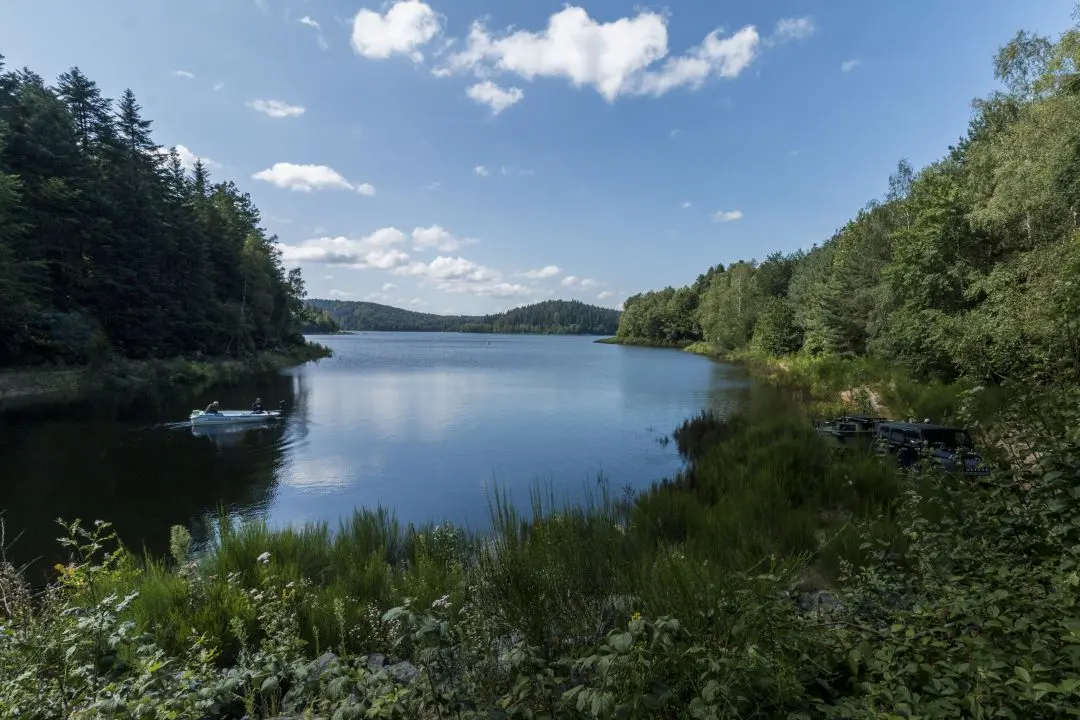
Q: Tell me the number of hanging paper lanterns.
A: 0